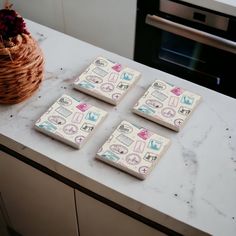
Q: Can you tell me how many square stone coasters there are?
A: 4